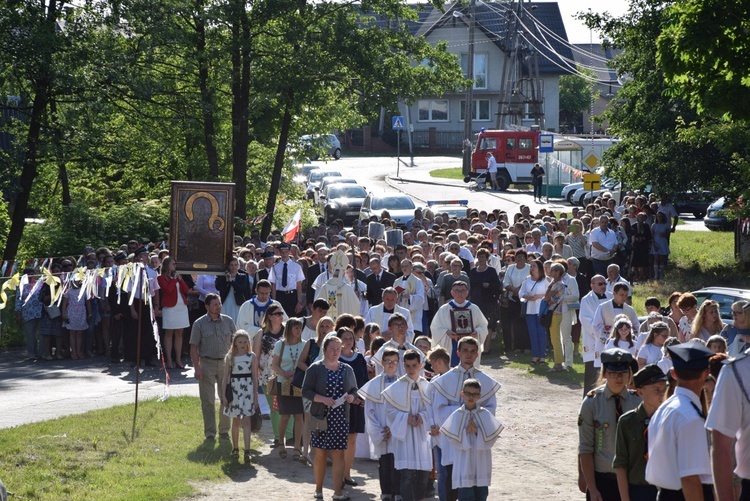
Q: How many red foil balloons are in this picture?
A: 0